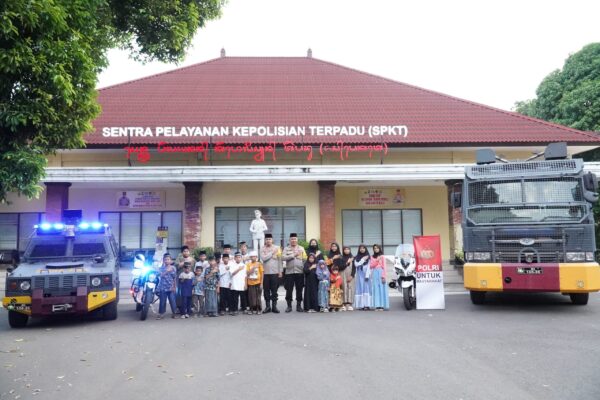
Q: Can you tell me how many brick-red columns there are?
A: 4